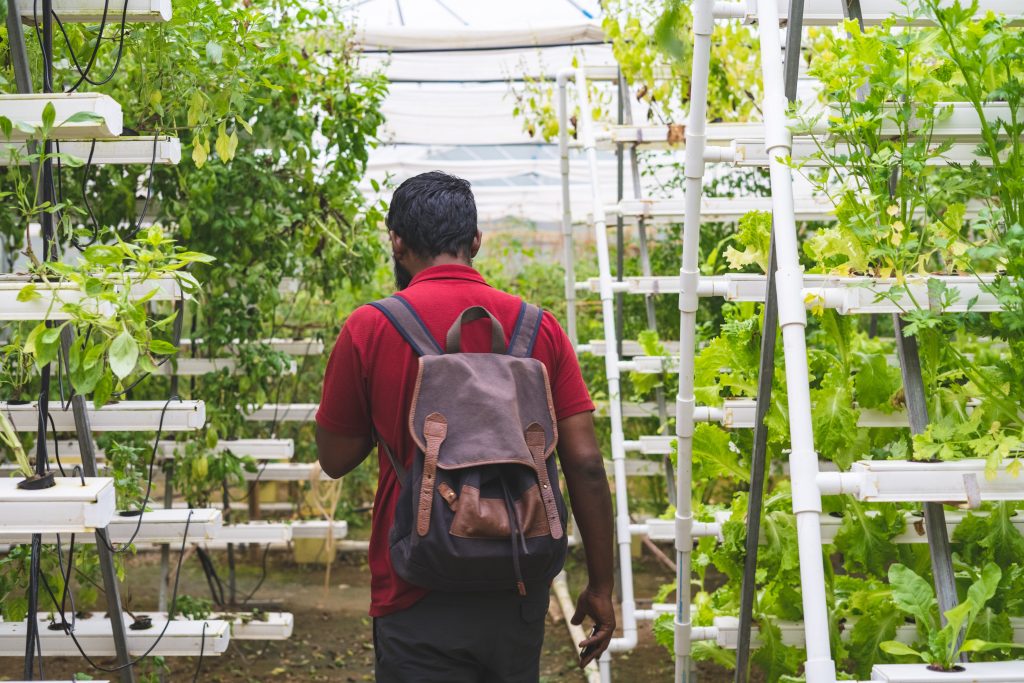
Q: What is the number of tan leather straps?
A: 2